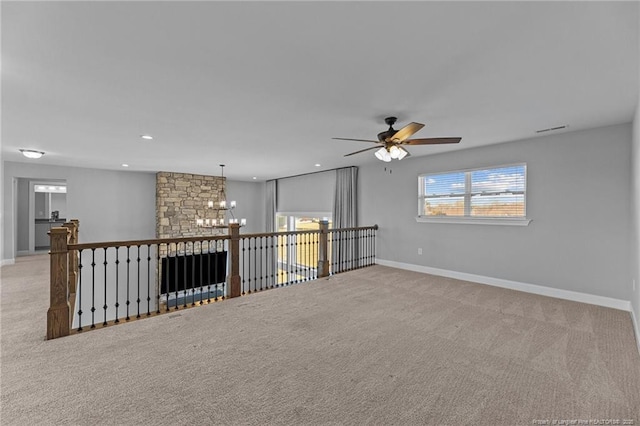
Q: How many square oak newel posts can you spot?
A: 5